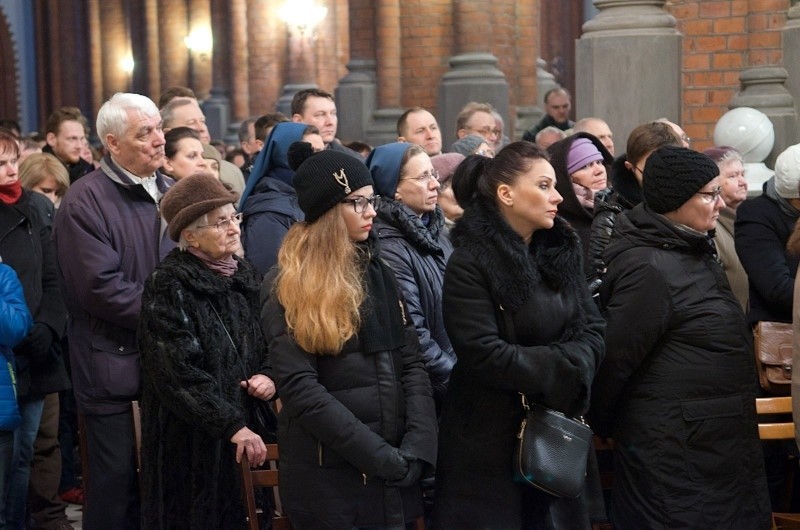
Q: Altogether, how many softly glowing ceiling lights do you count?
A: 3